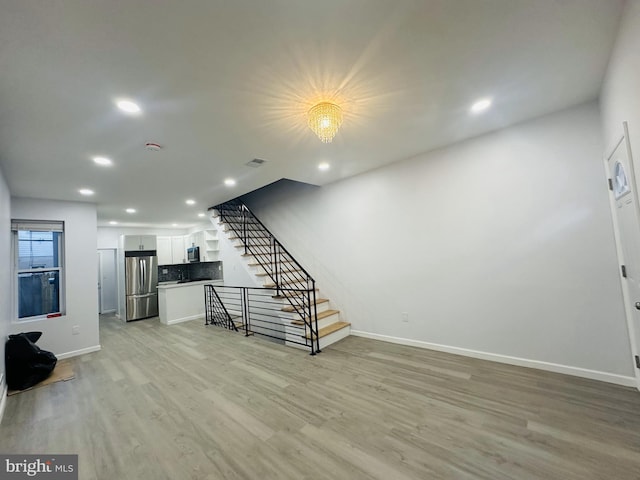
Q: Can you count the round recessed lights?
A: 11